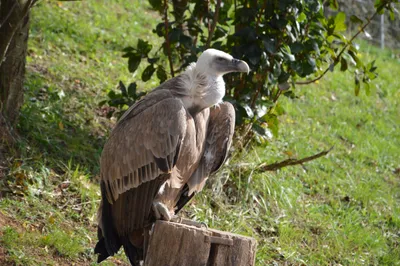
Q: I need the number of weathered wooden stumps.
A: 1